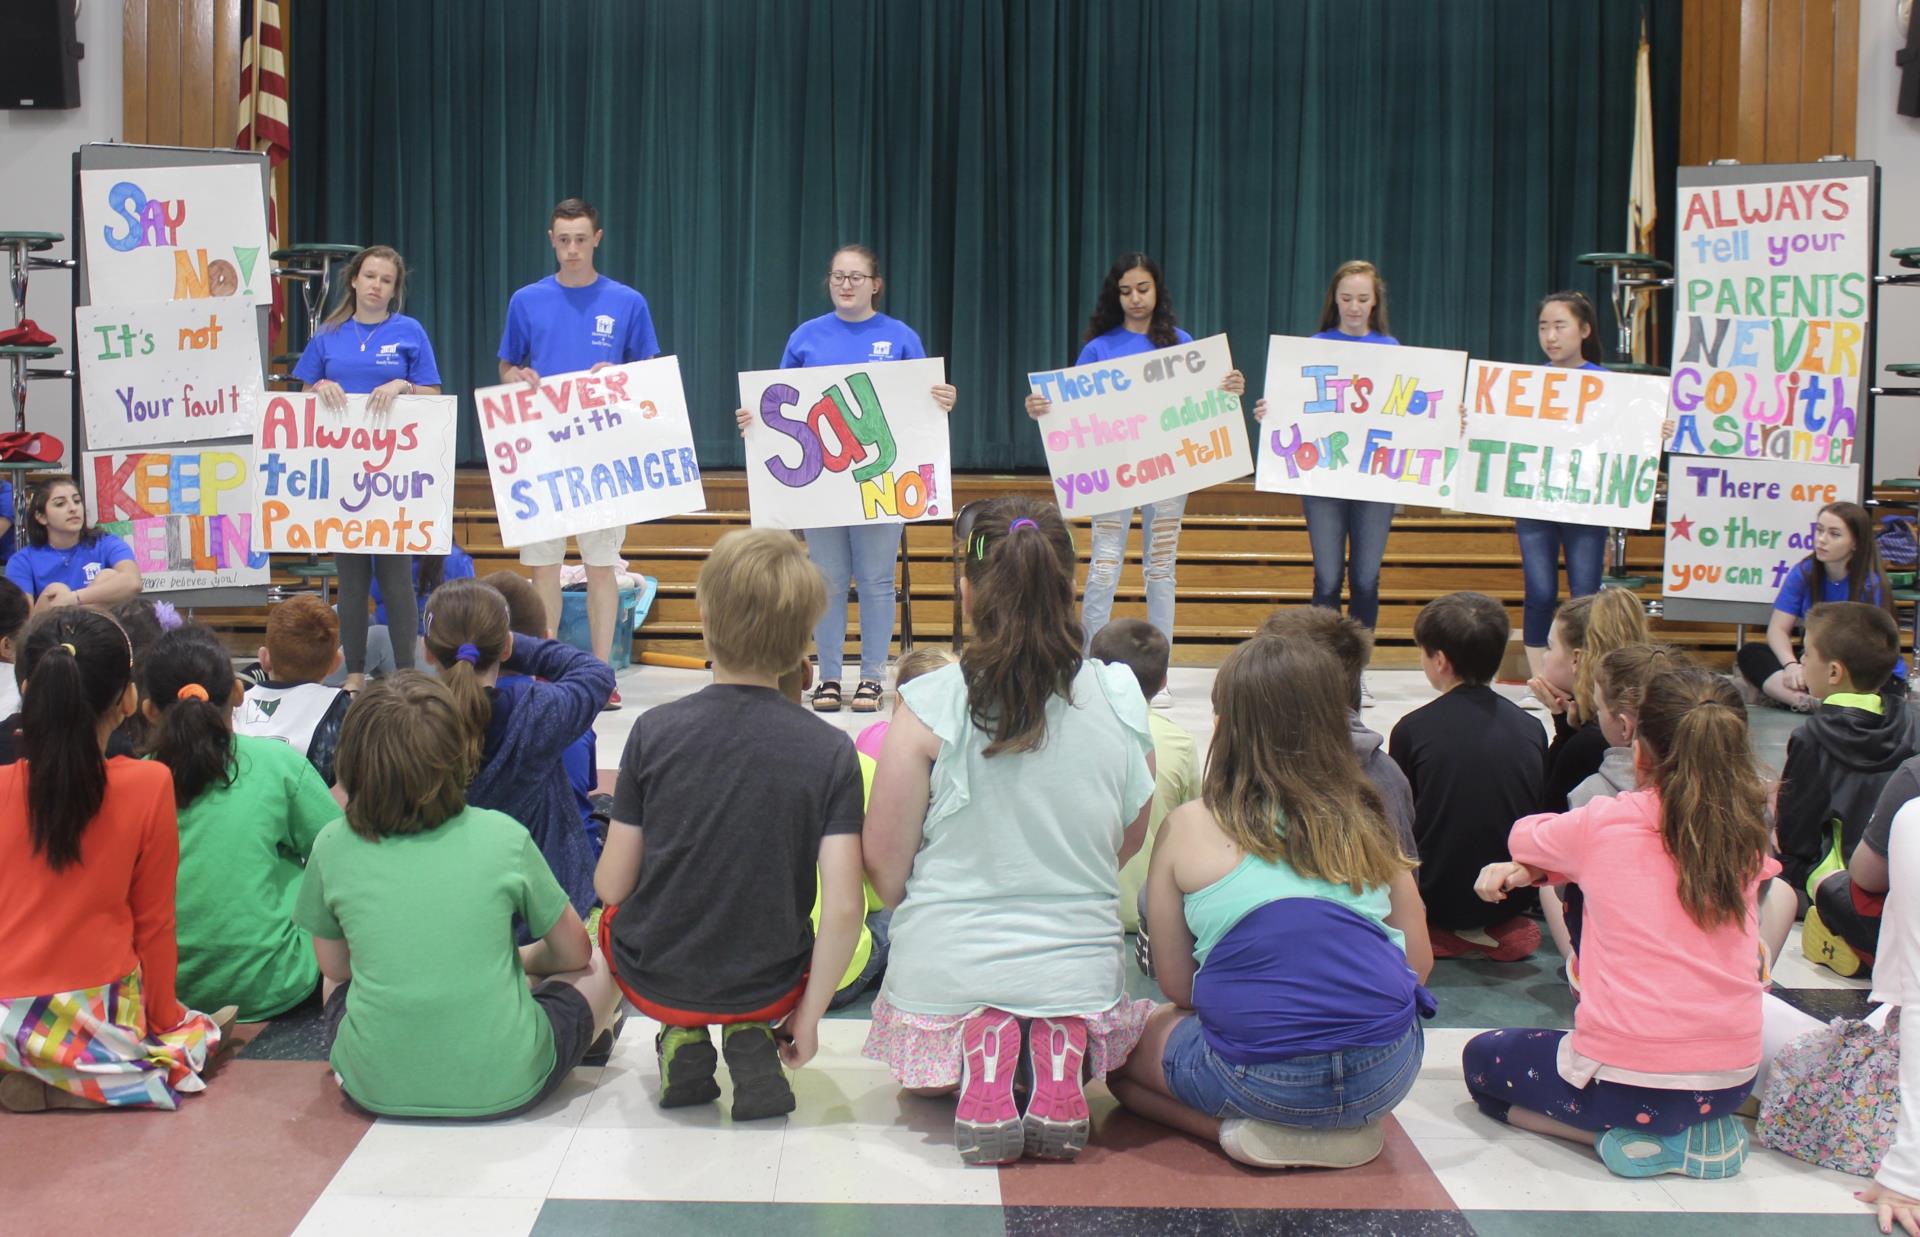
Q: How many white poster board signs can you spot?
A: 12